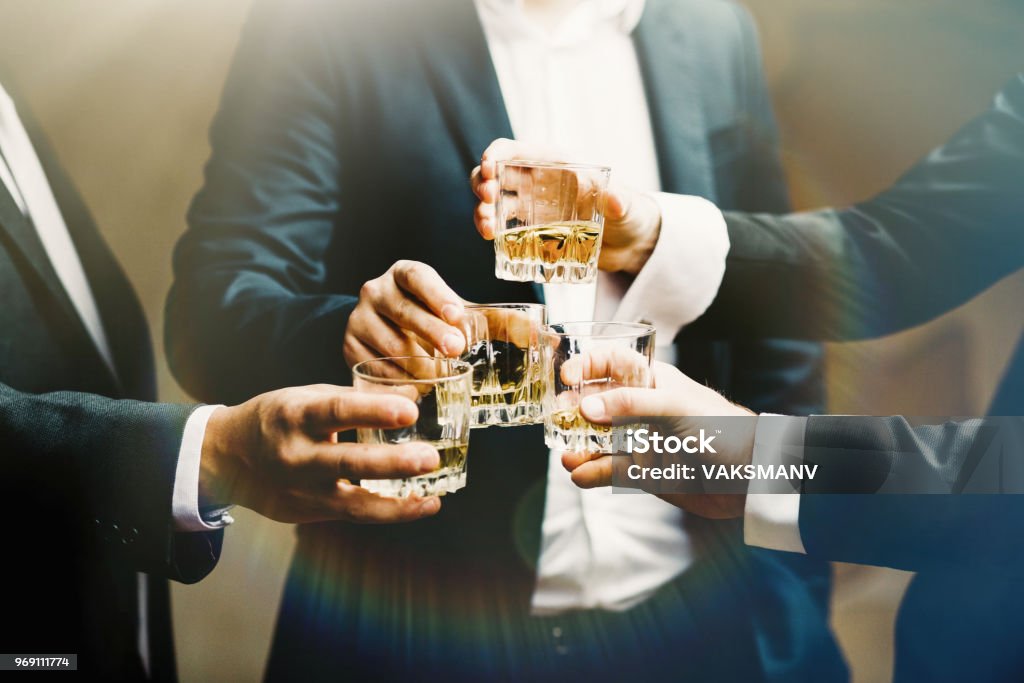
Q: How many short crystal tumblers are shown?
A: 4